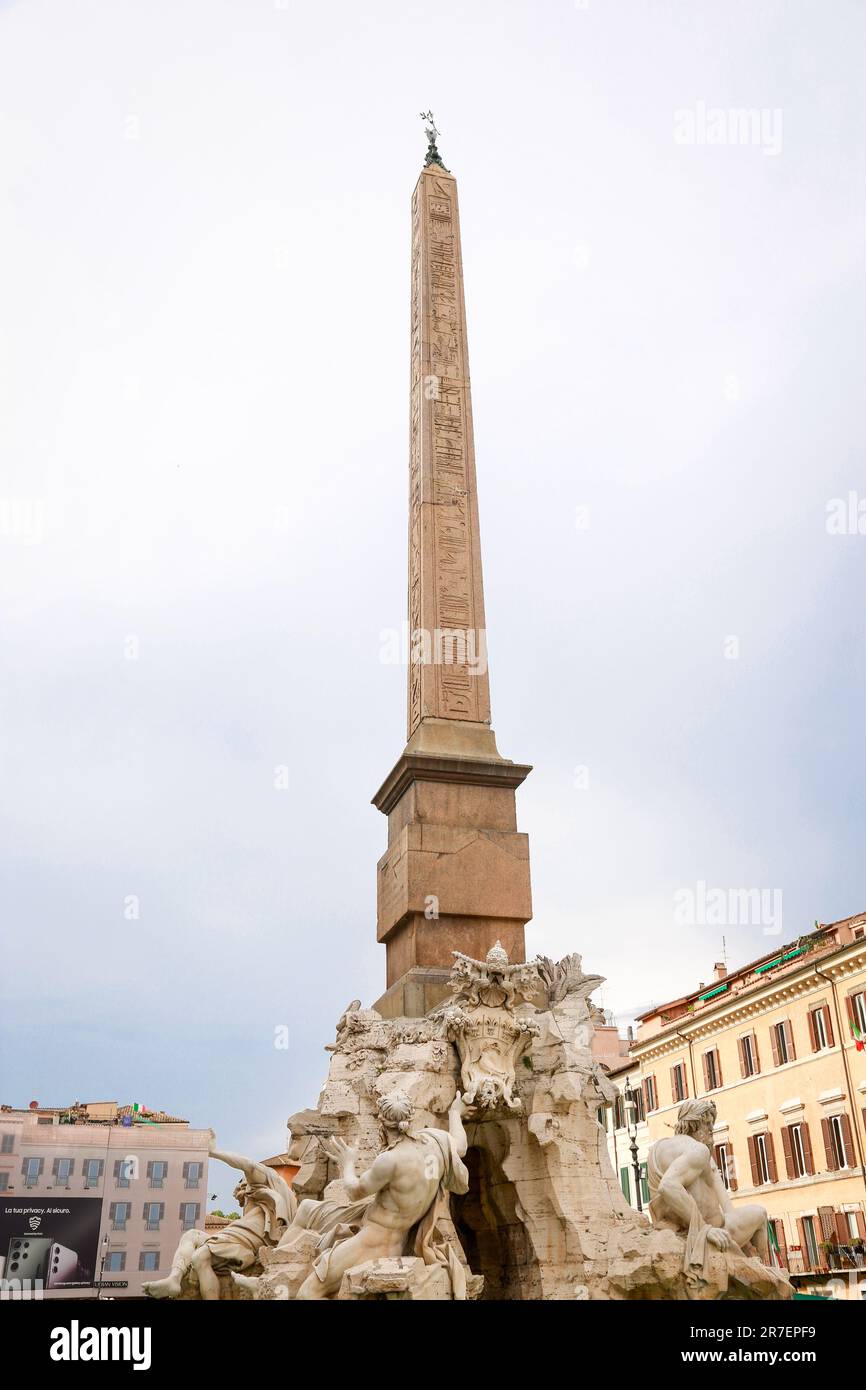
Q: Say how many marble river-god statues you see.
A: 3